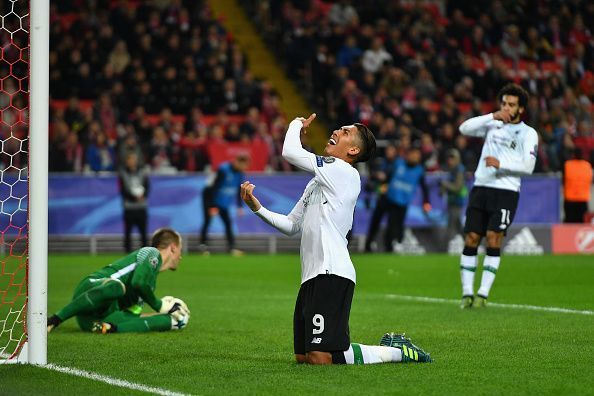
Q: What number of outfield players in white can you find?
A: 2